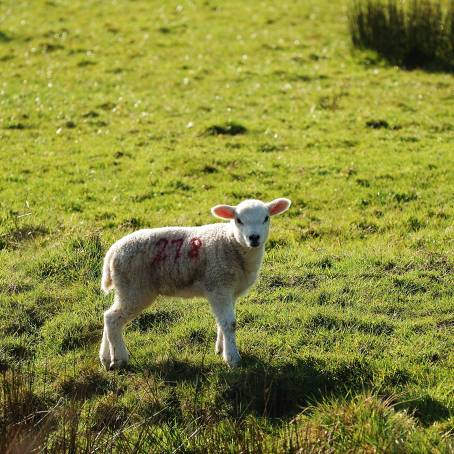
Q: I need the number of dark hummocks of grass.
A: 1